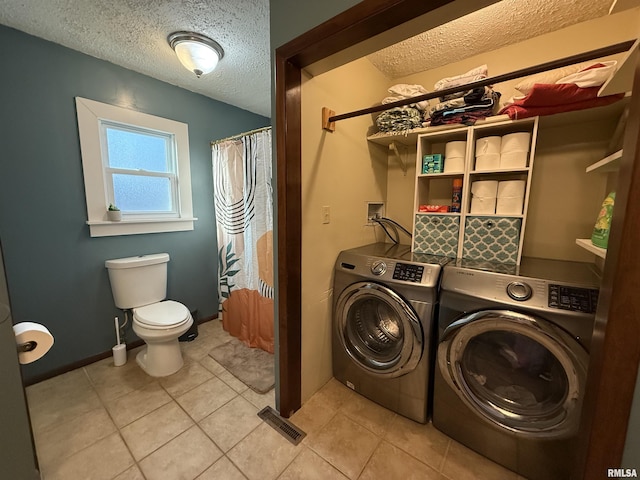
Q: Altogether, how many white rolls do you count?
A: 11